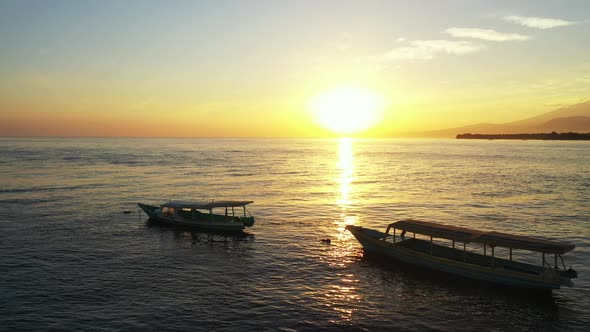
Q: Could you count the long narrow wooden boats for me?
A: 2